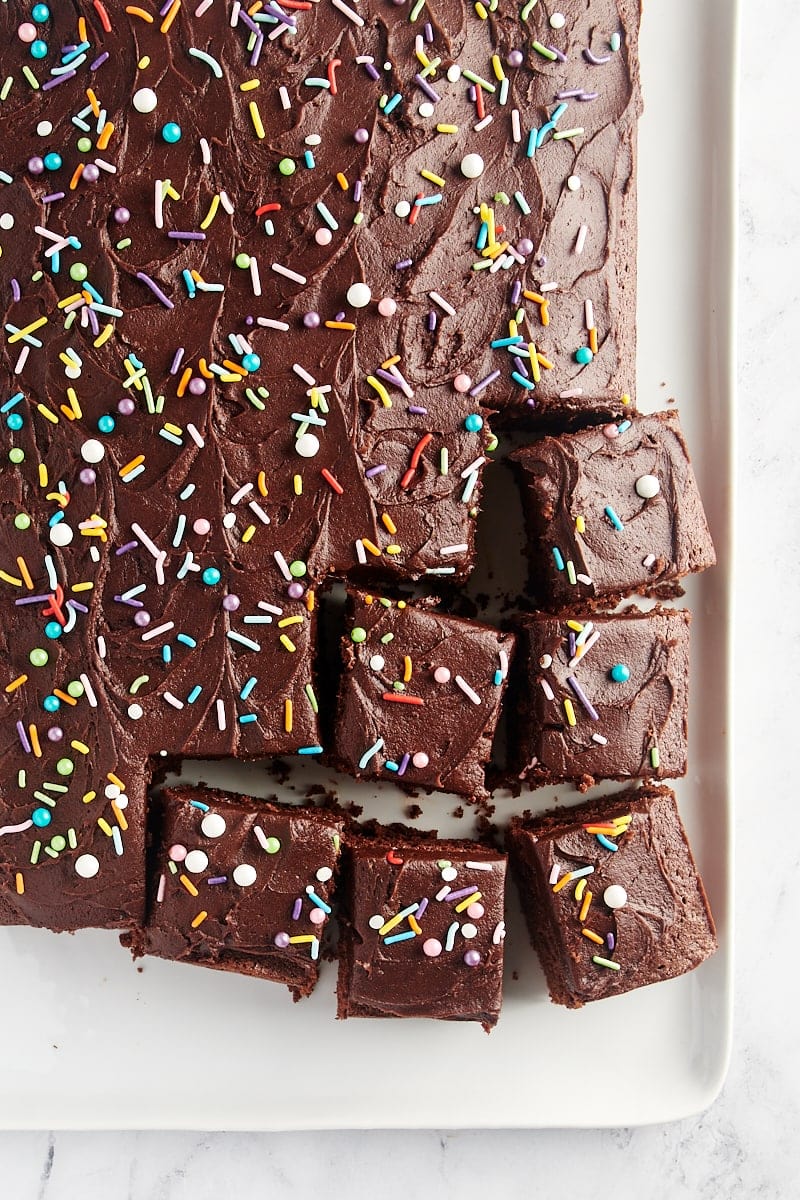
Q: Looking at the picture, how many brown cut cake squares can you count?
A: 6